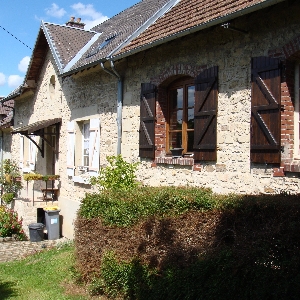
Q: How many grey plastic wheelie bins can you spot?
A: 1